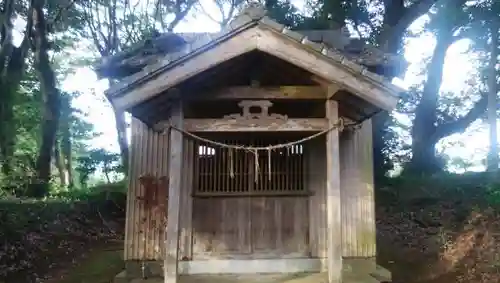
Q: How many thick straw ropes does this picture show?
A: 1